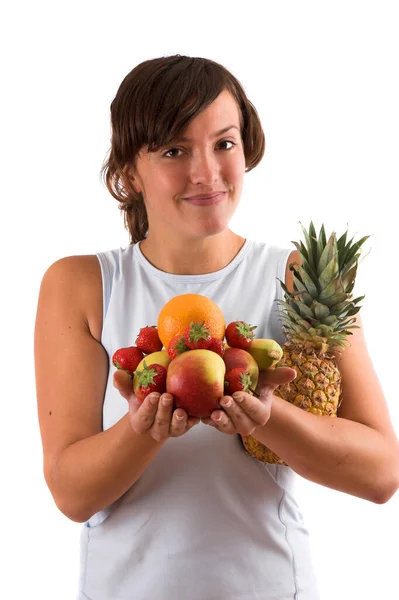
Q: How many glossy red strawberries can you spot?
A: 8